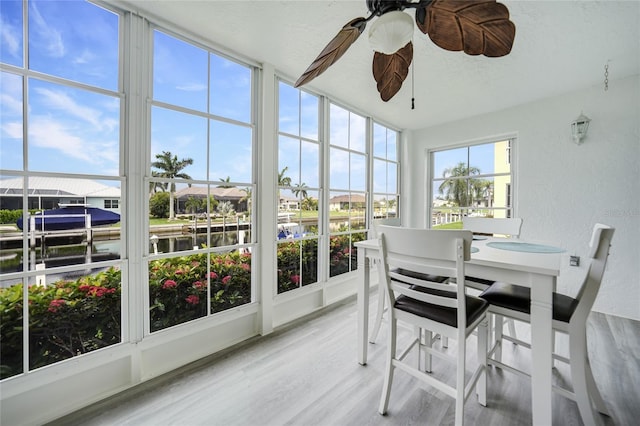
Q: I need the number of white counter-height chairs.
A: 4